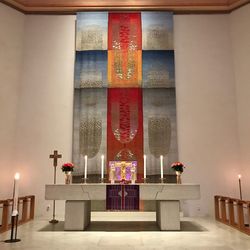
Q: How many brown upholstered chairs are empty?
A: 0